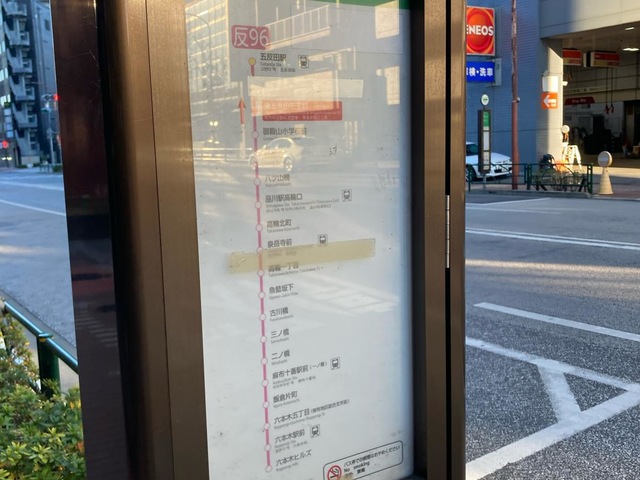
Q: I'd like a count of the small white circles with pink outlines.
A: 15